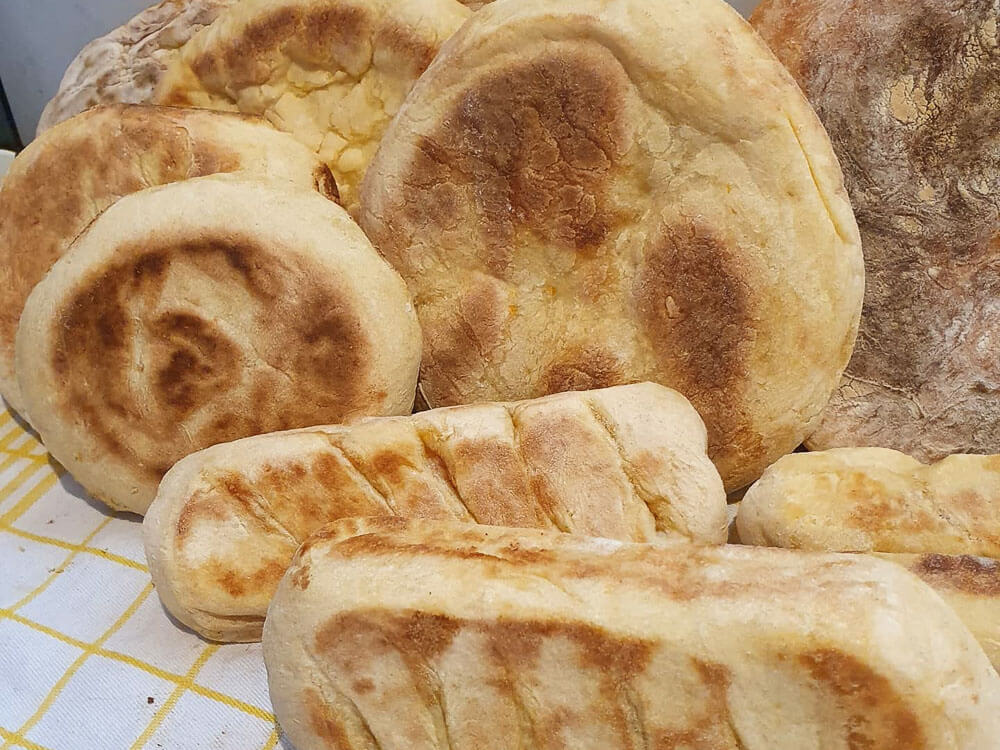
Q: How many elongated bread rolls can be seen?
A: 4